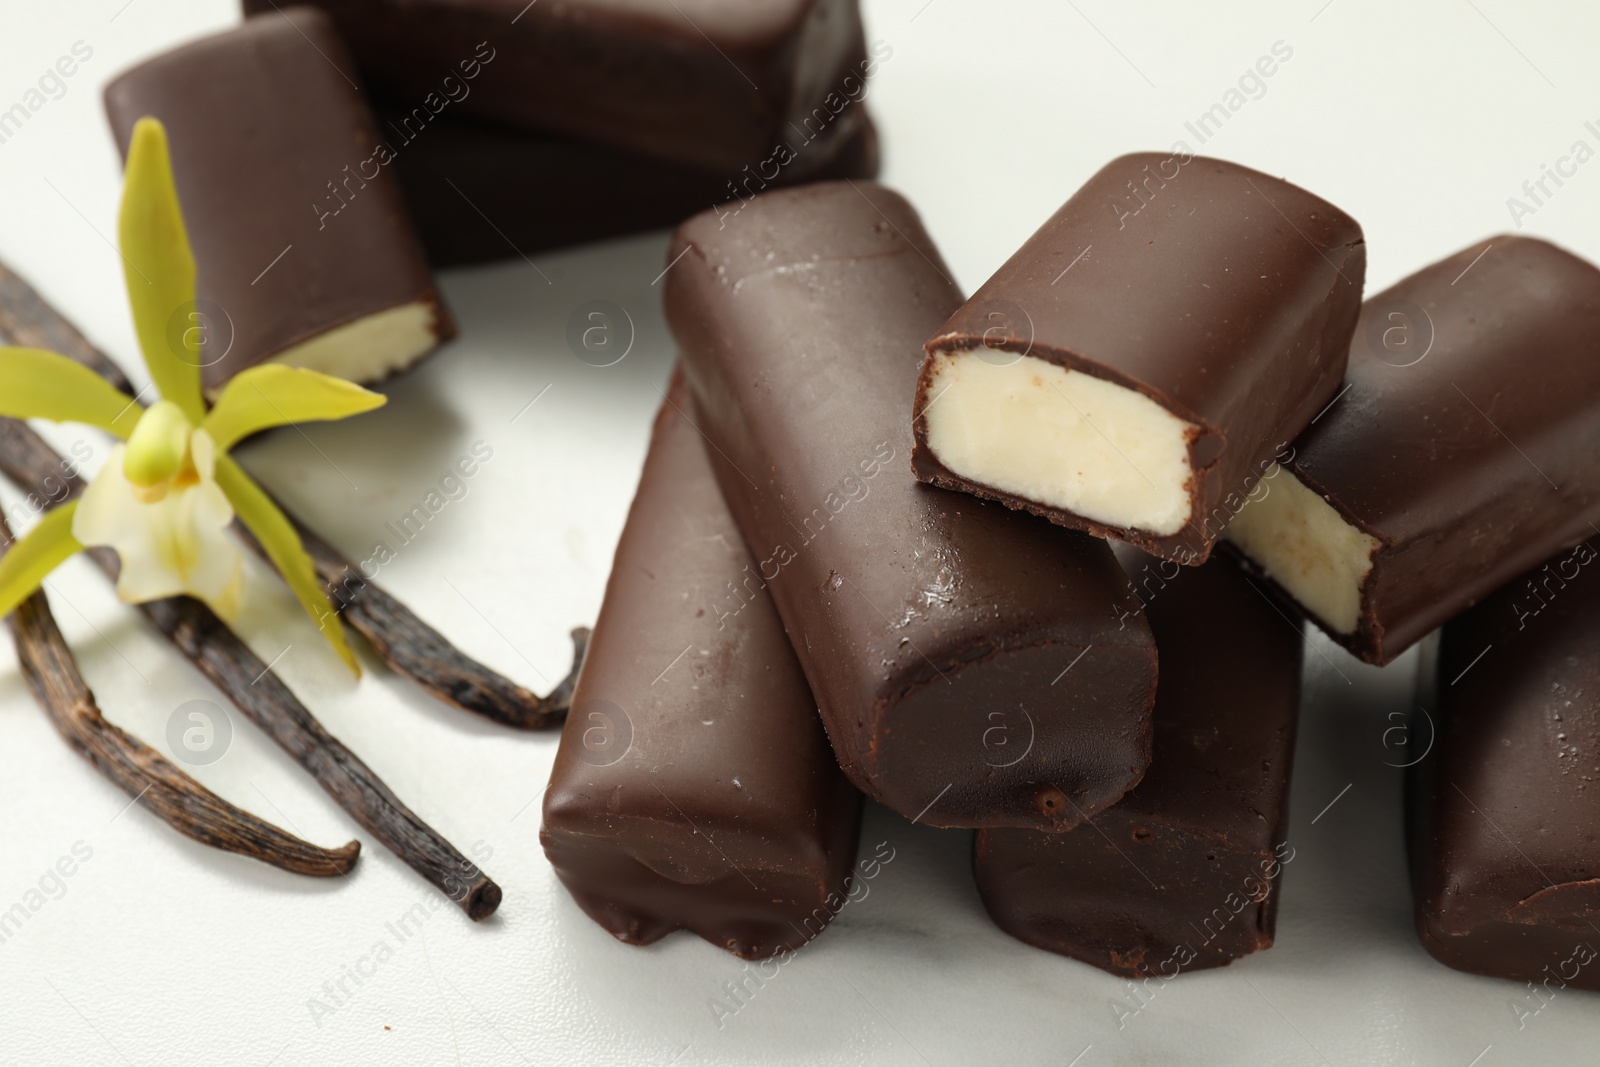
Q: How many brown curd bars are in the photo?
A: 9